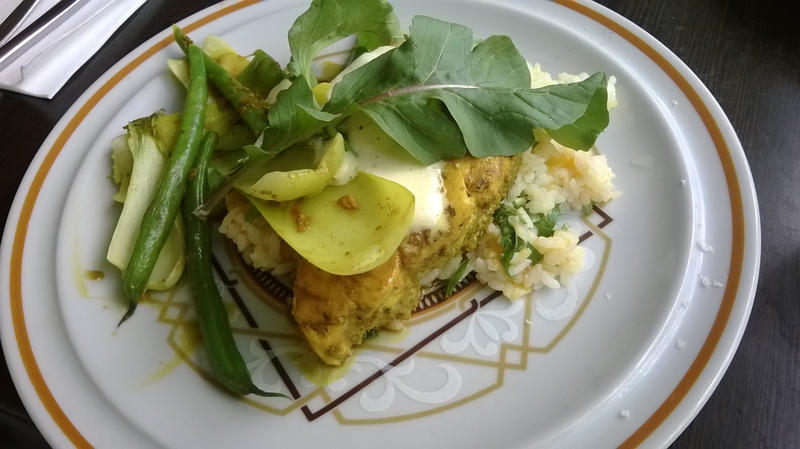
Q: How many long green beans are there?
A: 3